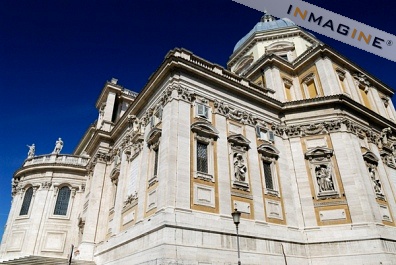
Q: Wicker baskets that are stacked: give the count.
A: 0